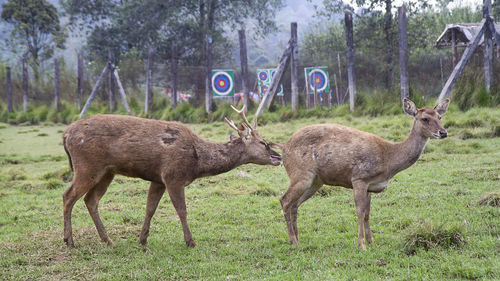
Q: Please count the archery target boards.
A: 3